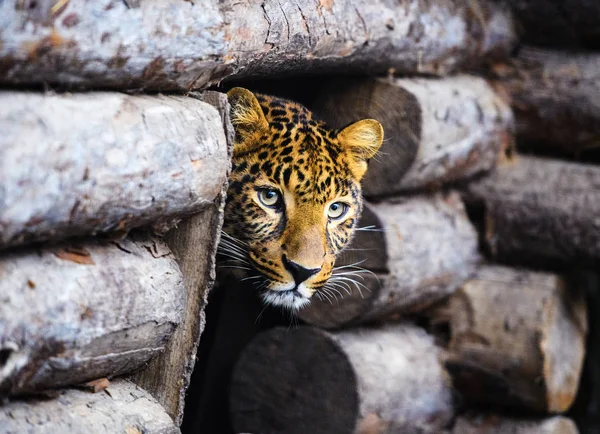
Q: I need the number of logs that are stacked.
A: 12